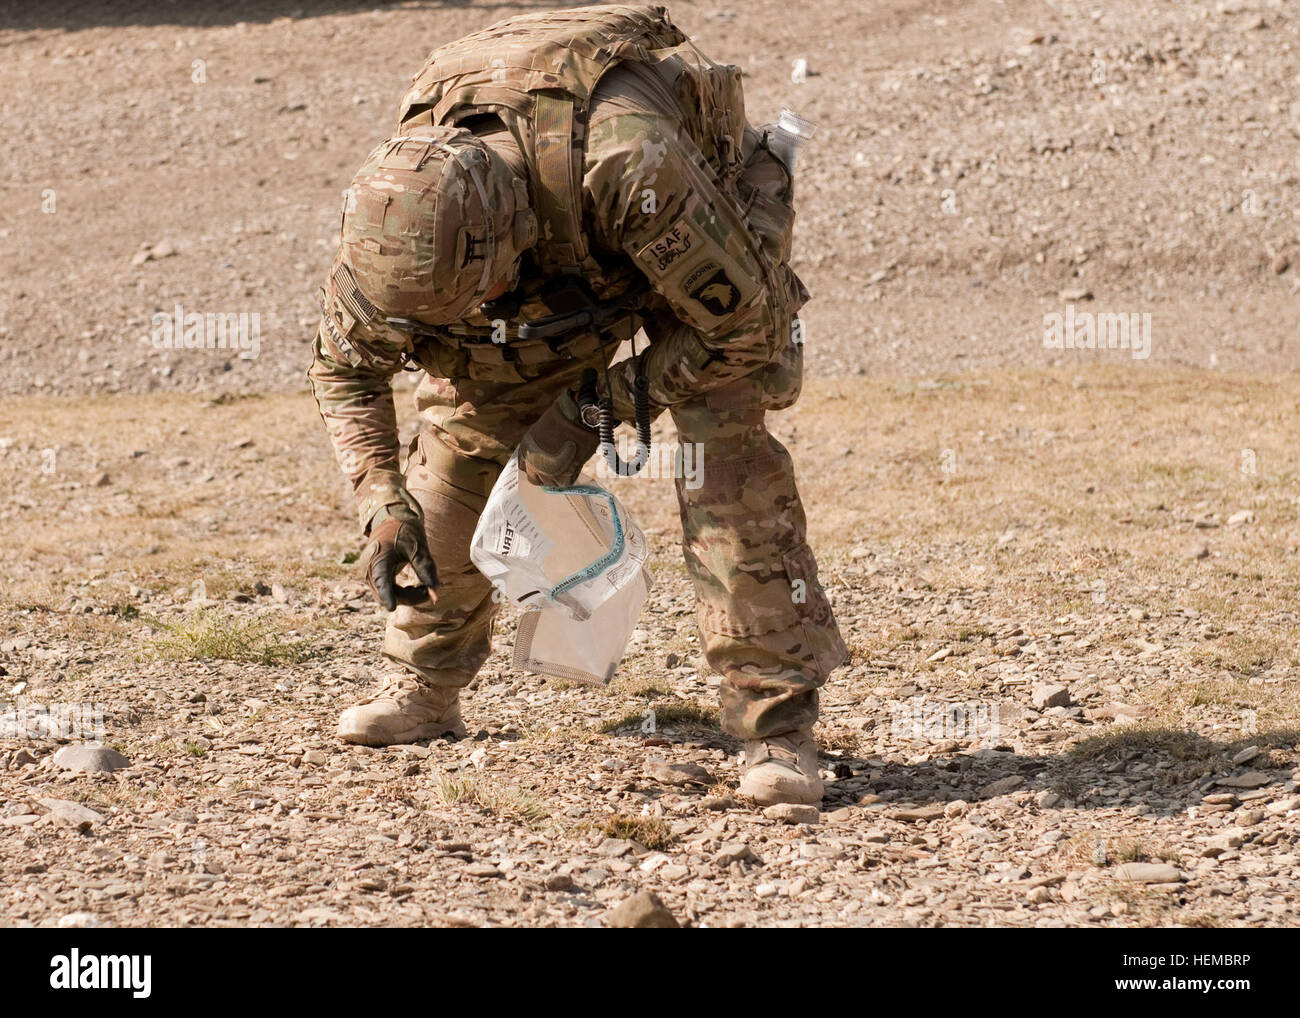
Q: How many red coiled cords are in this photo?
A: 0